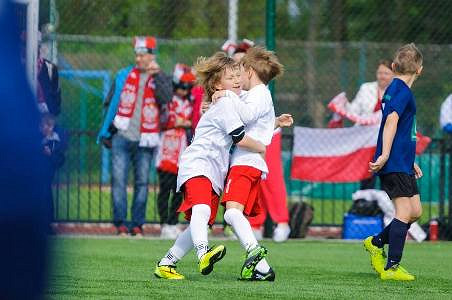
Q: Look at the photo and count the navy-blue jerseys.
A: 1